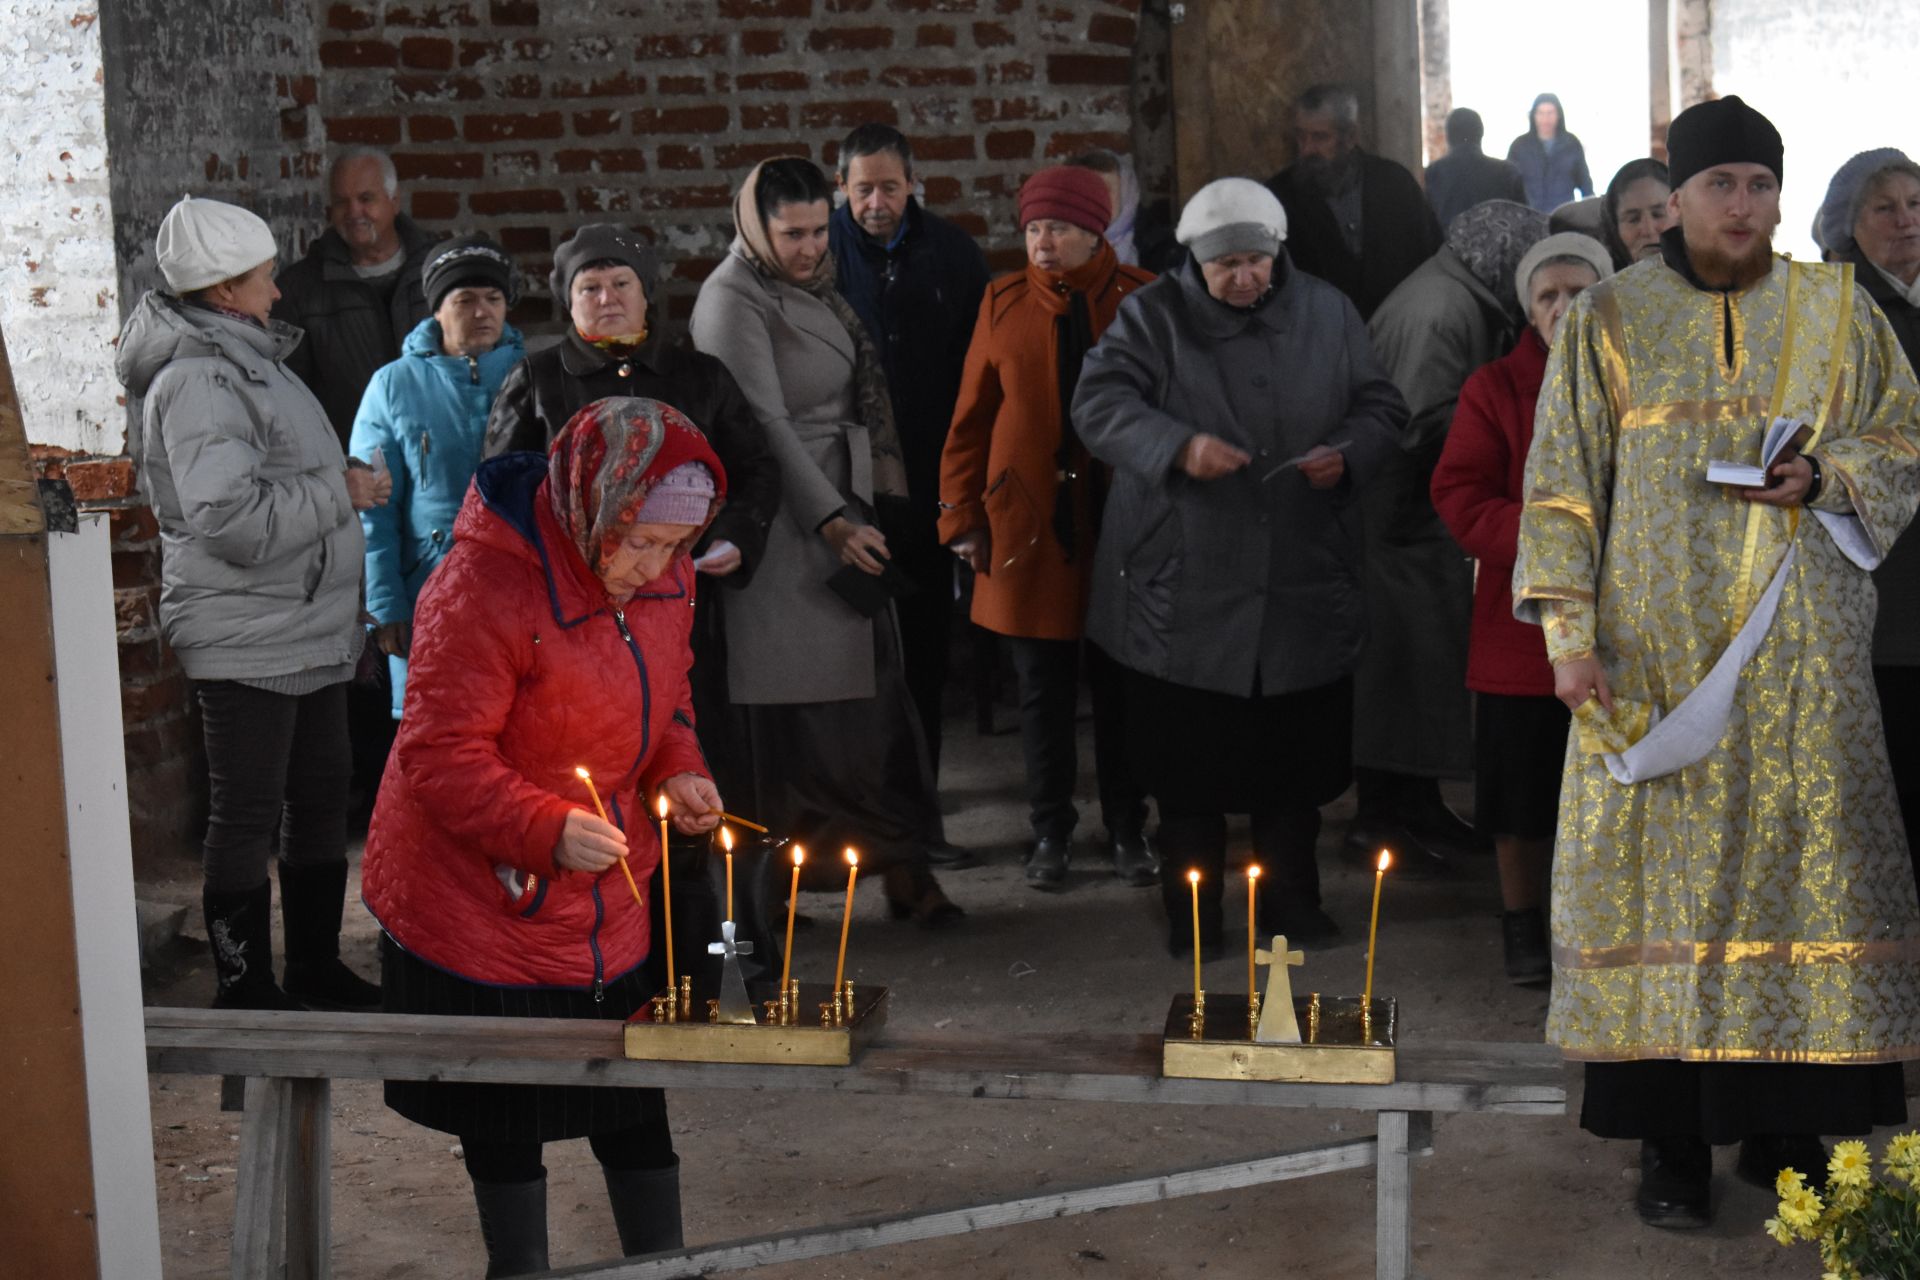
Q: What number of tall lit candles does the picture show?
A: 8